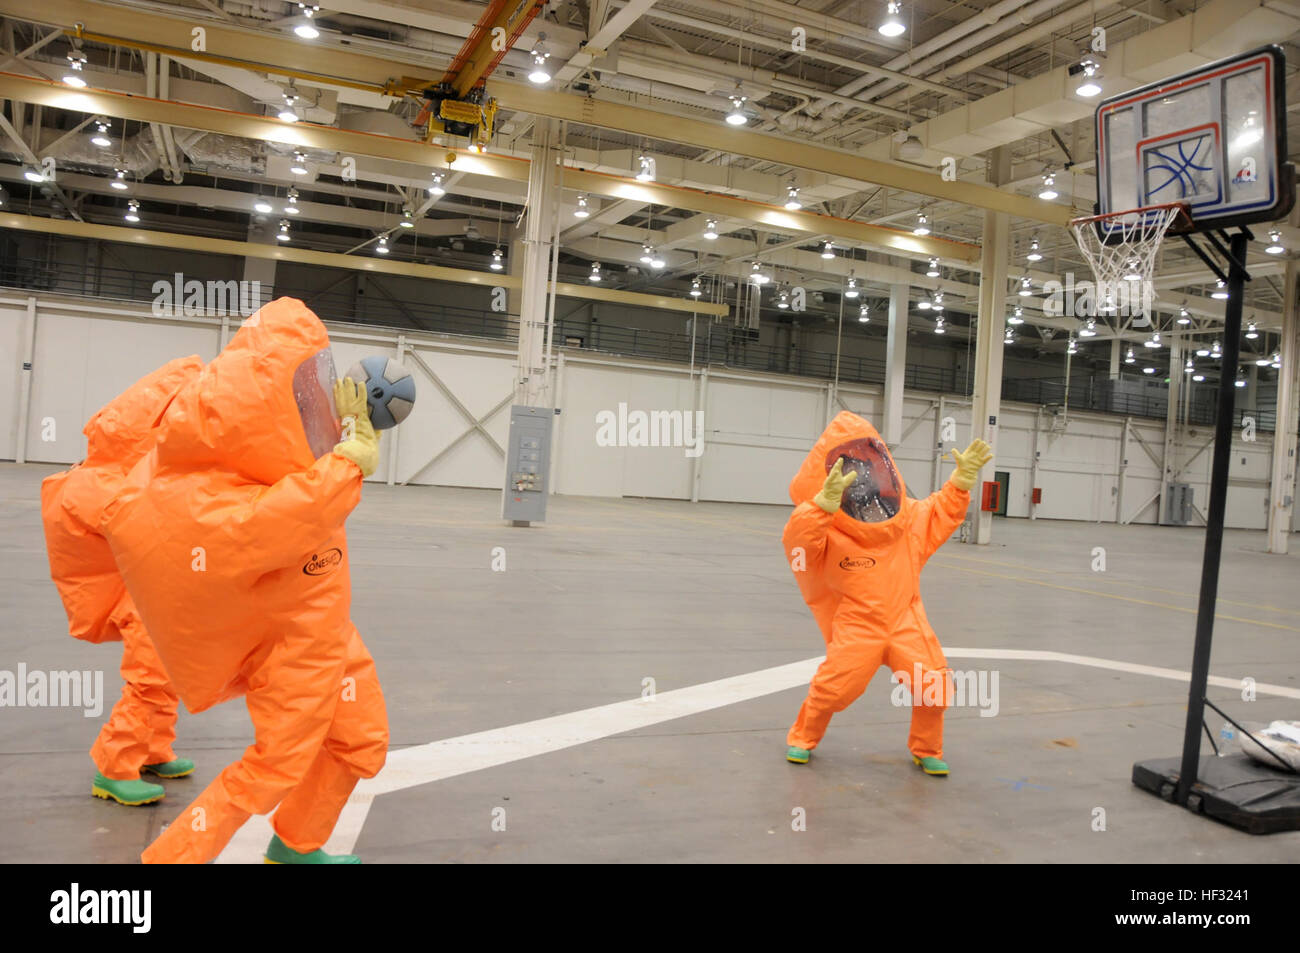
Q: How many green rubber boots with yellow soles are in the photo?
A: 5